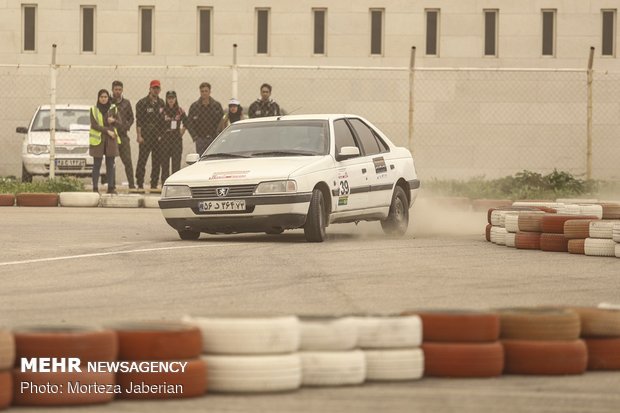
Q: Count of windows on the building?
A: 11